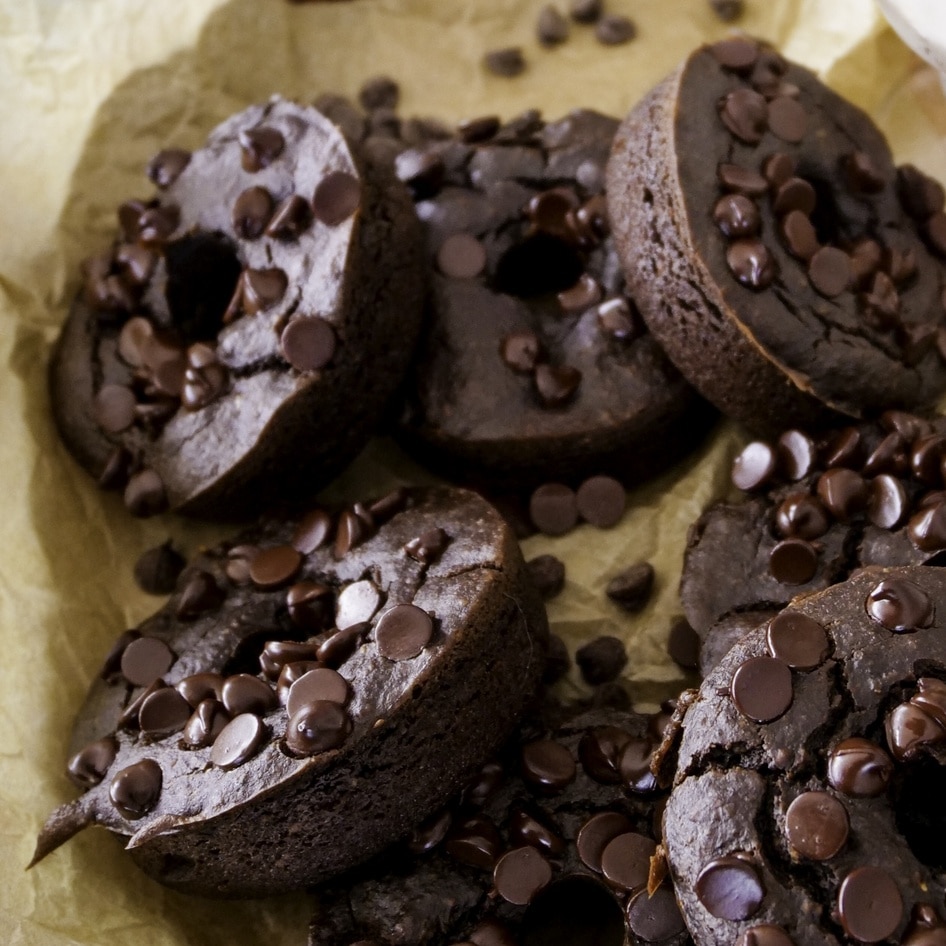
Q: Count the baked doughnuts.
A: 7